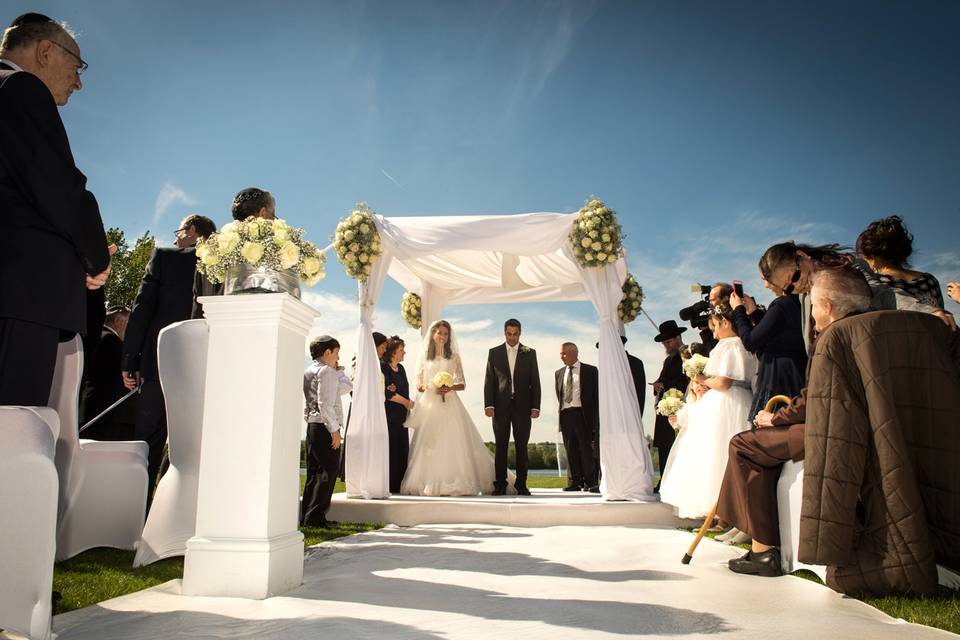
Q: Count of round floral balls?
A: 4